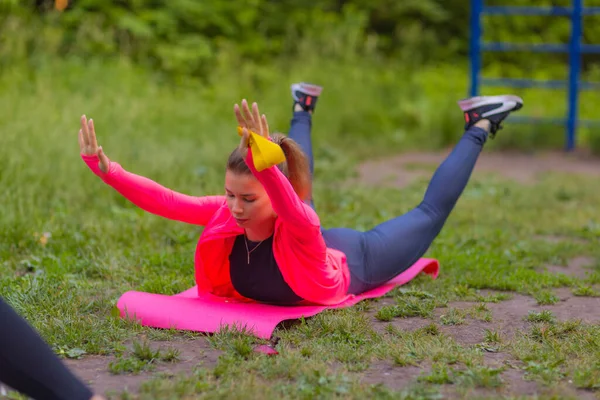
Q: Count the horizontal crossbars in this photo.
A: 4